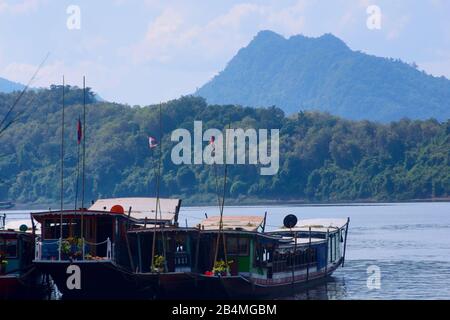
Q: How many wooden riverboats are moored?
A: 4